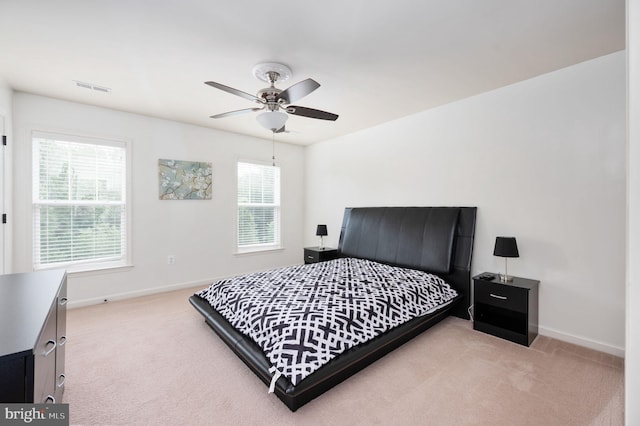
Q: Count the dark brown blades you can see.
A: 1